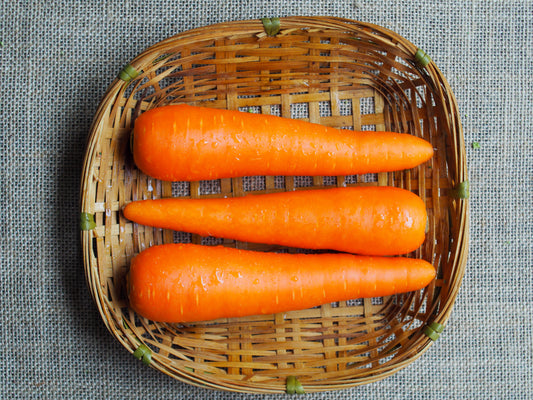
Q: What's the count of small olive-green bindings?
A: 8